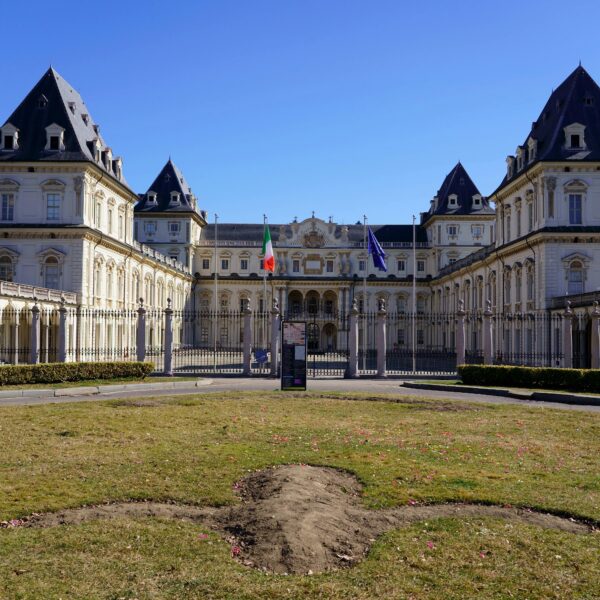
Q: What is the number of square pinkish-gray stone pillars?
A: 12